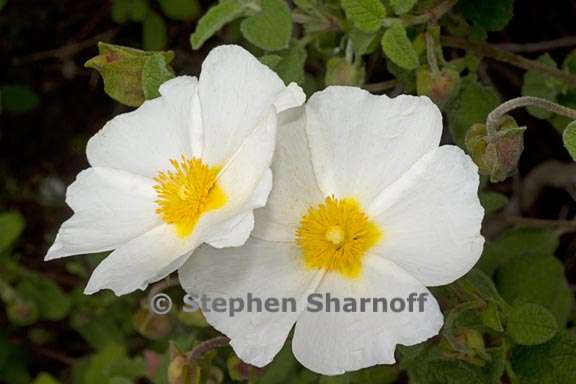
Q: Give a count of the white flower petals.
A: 10